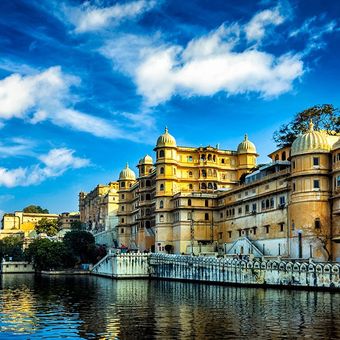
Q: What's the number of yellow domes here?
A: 5